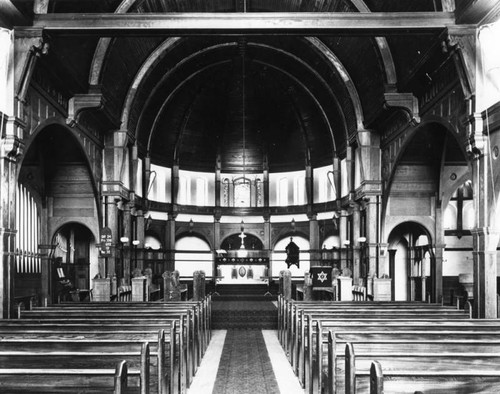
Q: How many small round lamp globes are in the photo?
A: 4